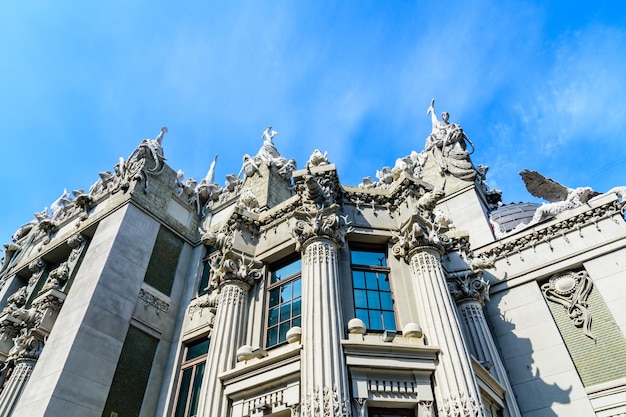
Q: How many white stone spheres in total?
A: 4